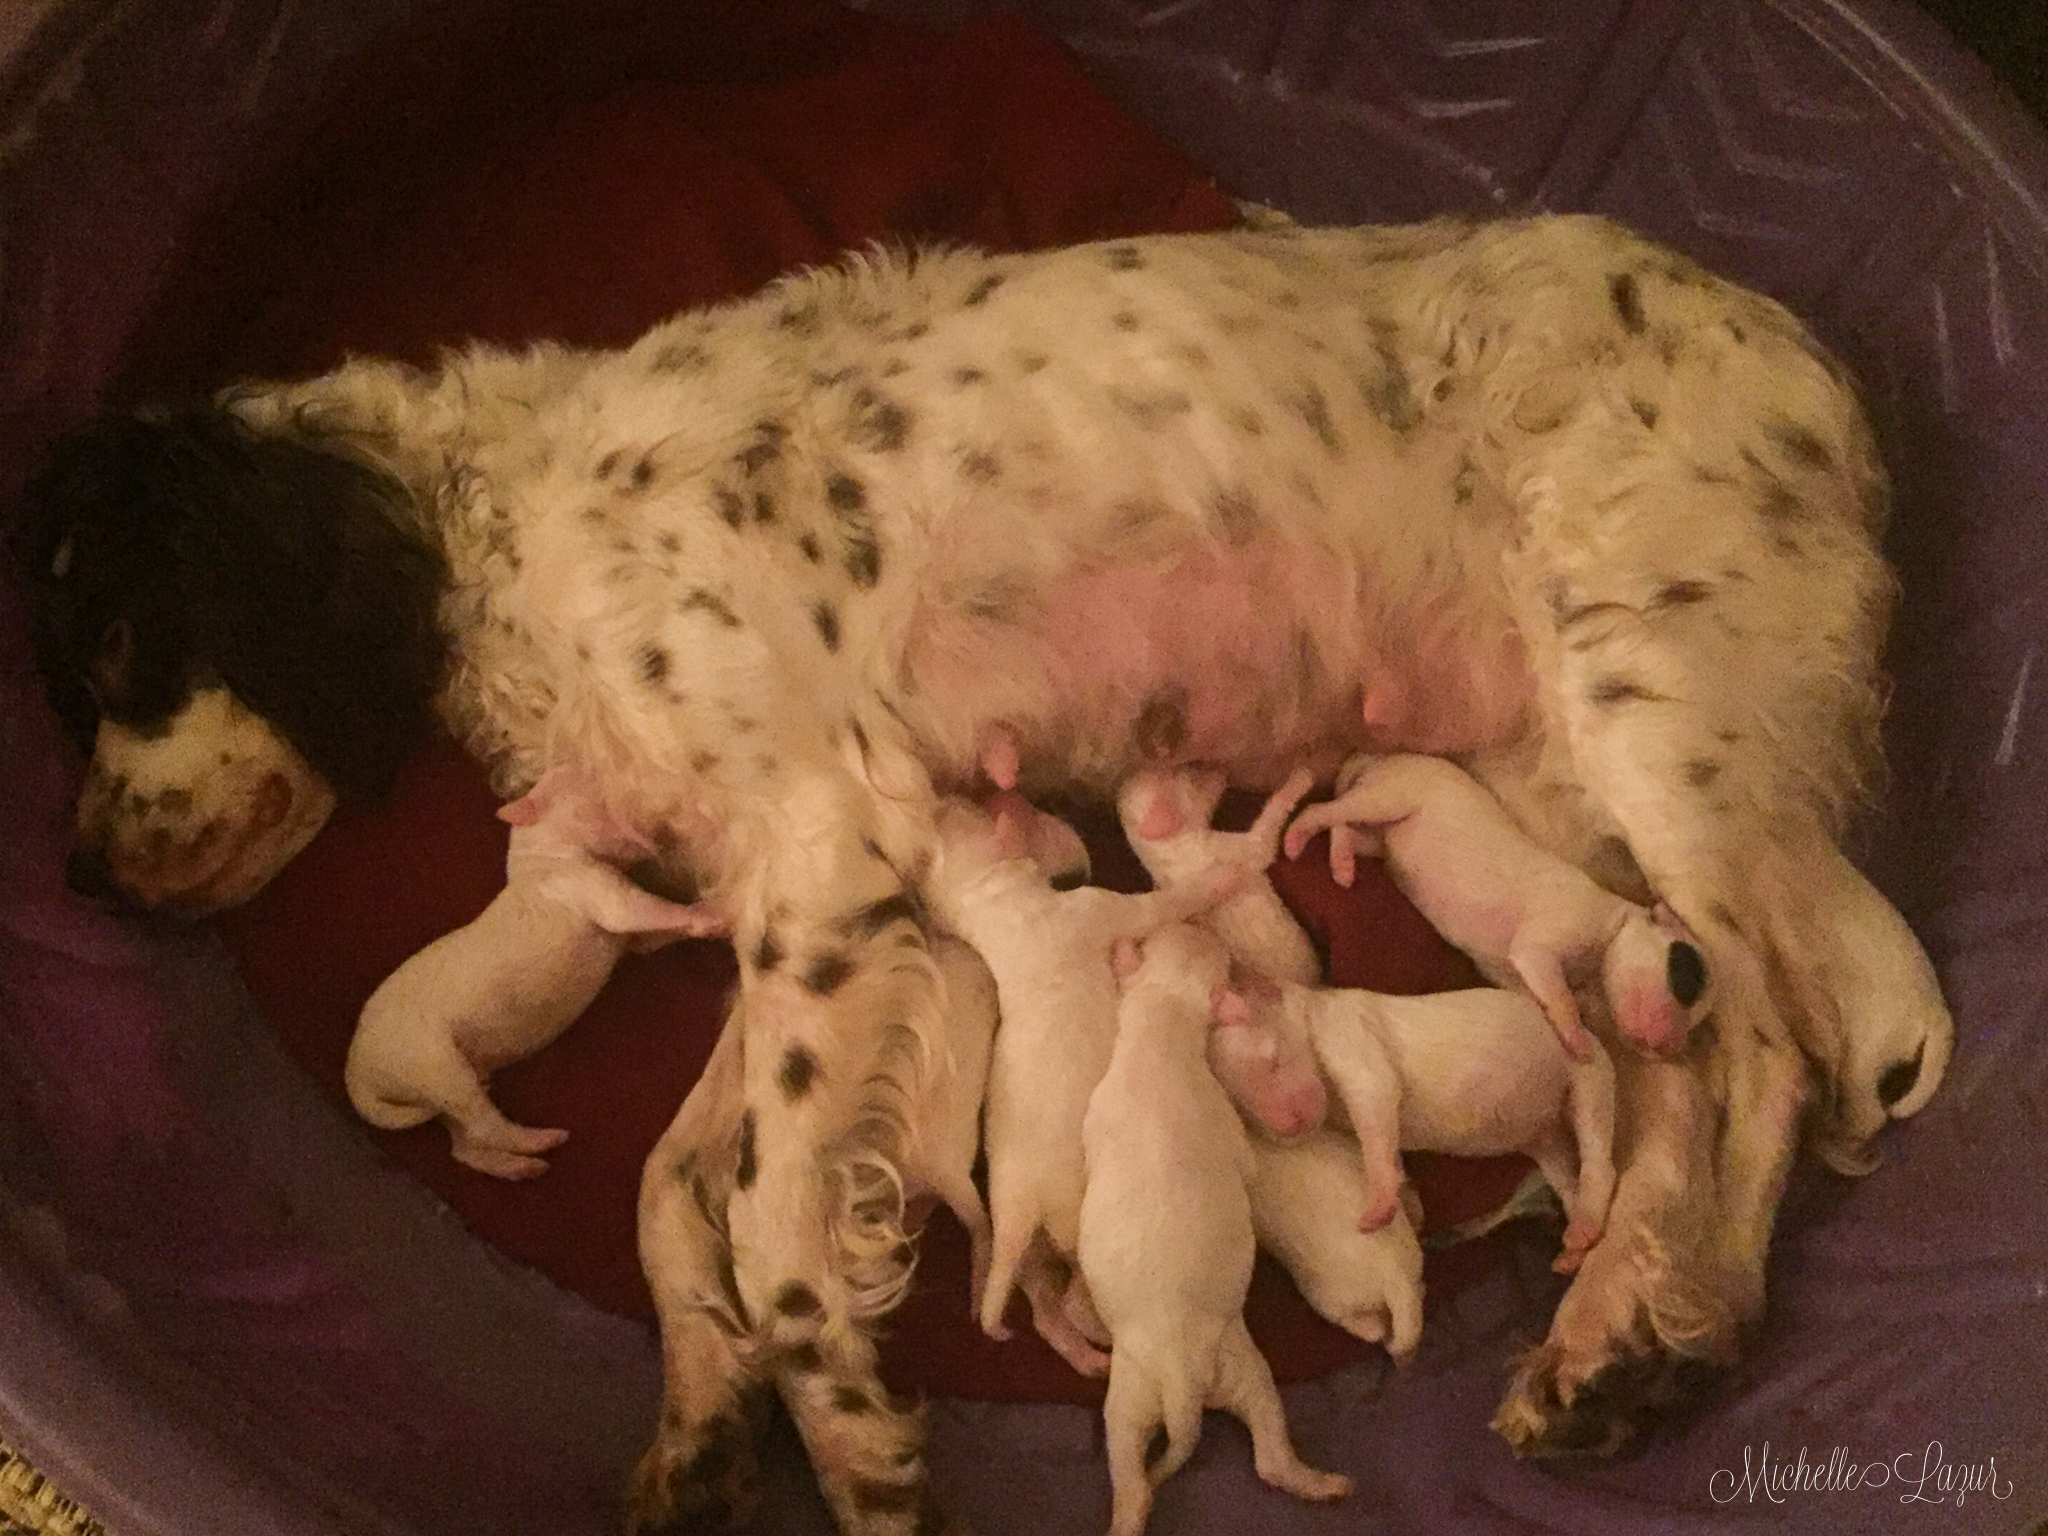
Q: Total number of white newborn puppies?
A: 9